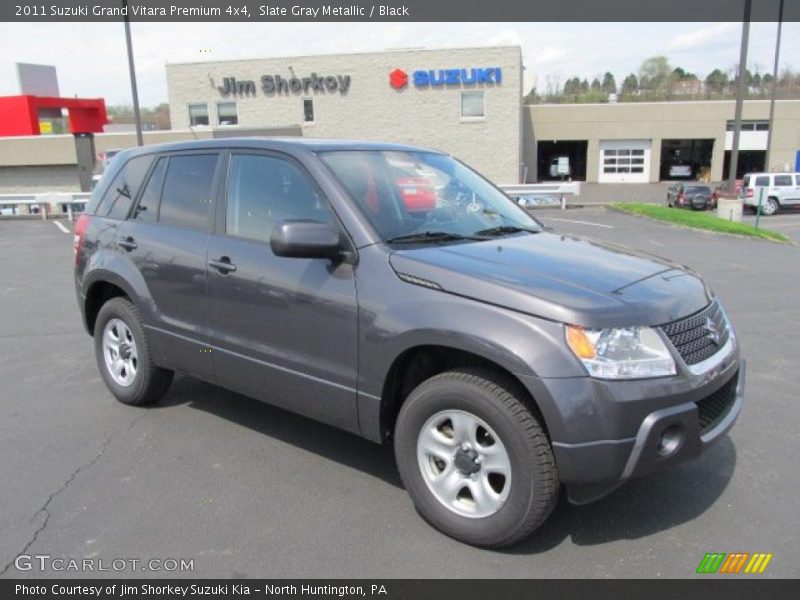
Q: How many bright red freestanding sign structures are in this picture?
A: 1